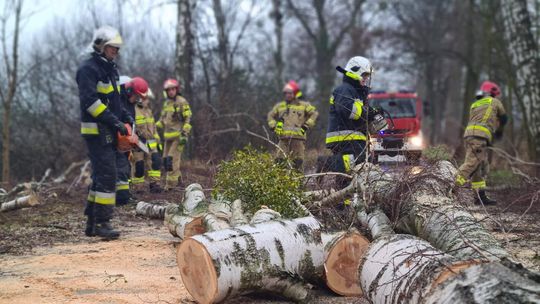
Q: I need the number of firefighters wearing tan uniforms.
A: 4